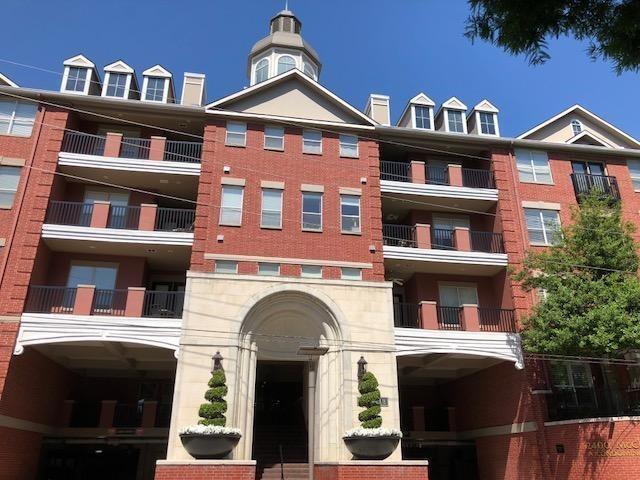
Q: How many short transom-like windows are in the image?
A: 4